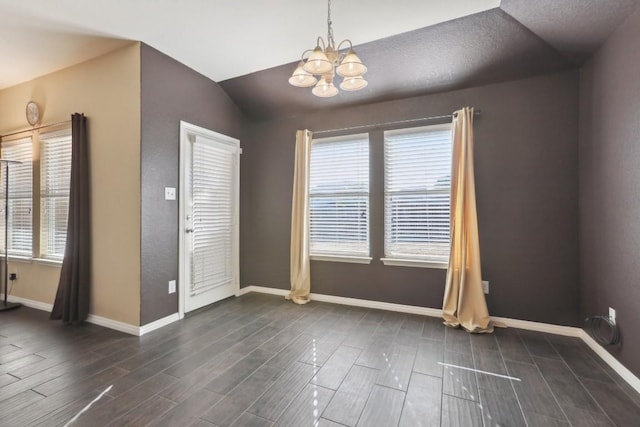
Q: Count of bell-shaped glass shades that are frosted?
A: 5